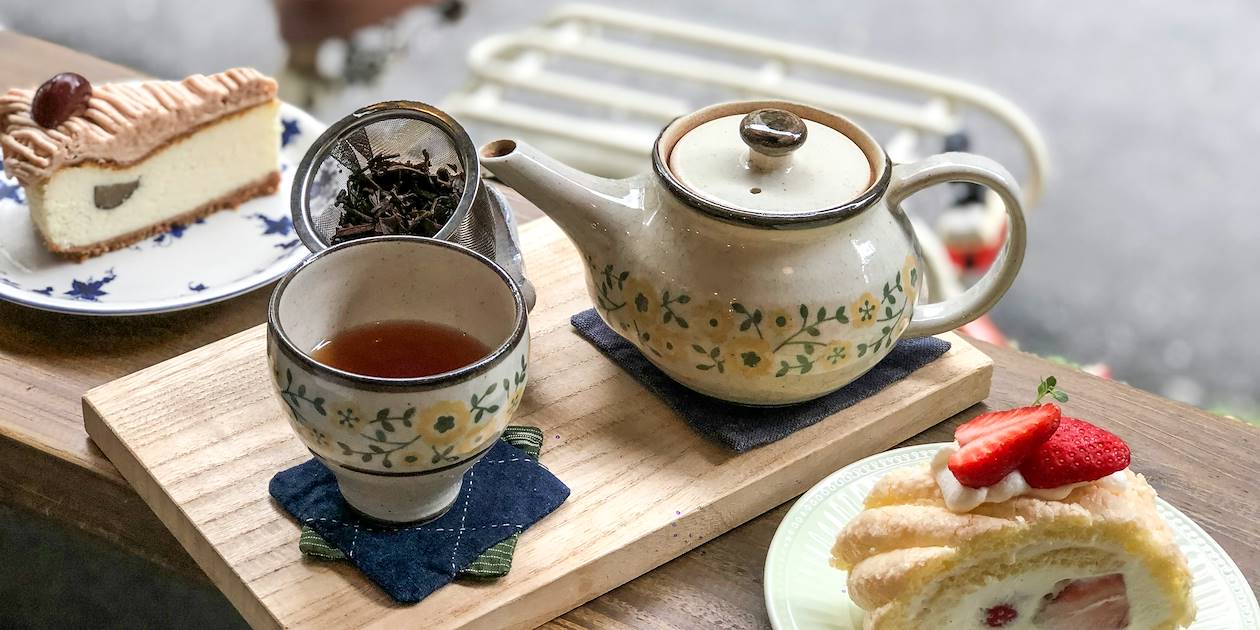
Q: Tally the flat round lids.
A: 1